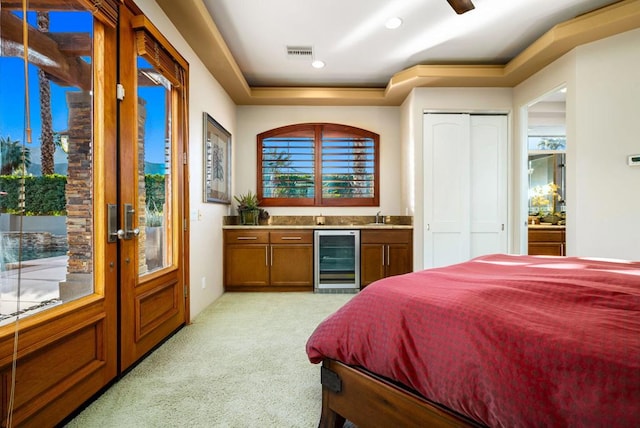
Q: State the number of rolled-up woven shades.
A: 2